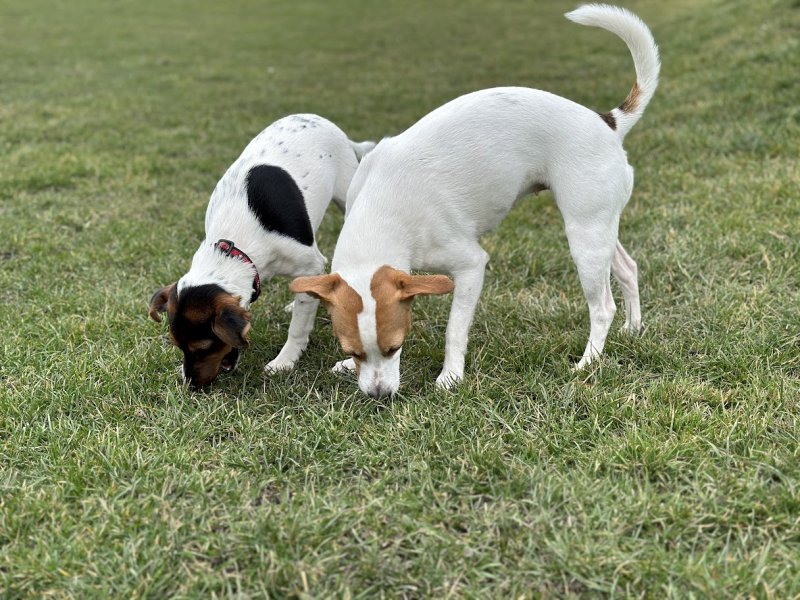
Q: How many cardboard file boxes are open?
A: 0